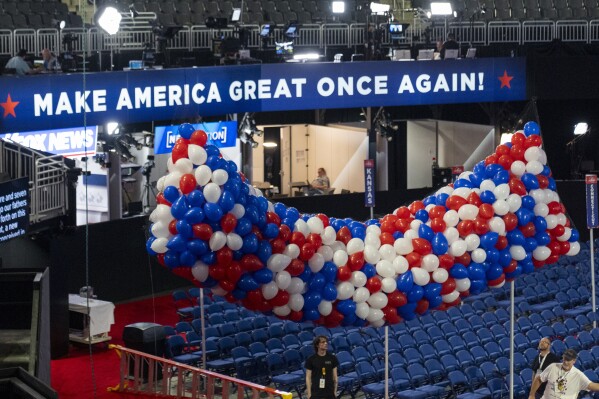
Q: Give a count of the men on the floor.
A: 3